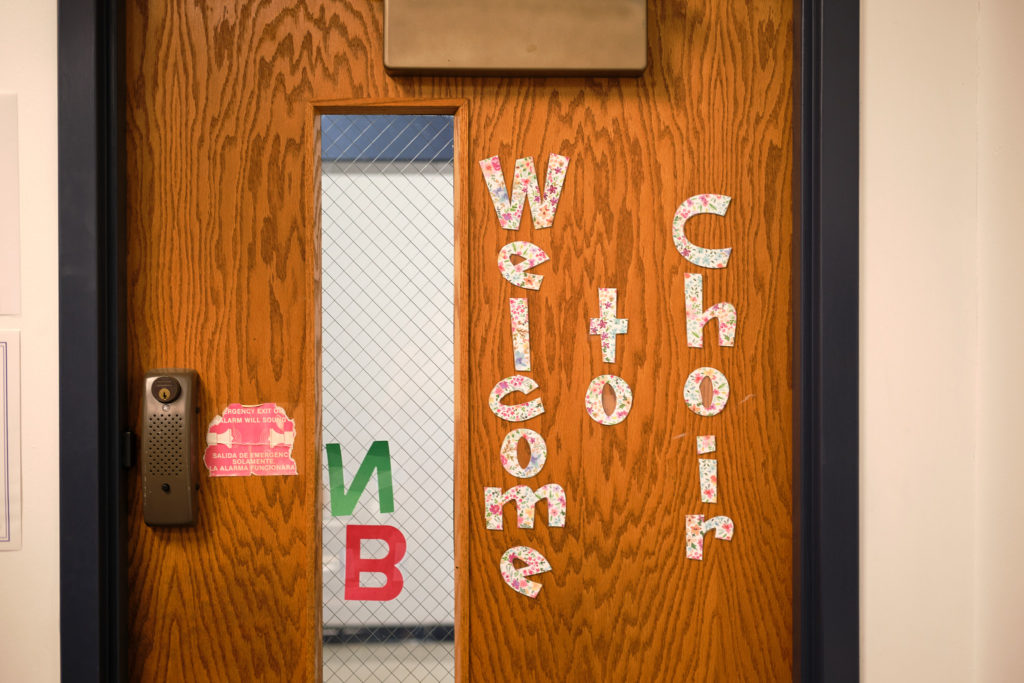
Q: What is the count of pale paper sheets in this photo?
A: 2